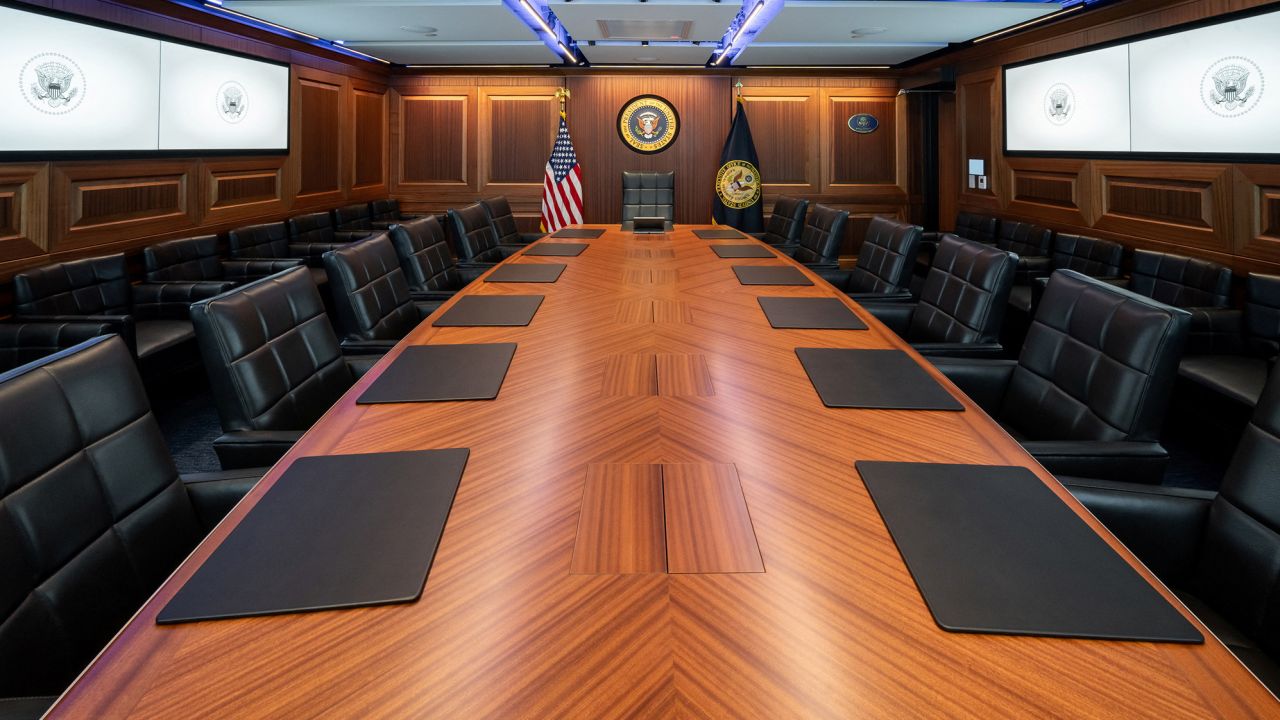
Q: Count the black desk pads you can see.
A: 12